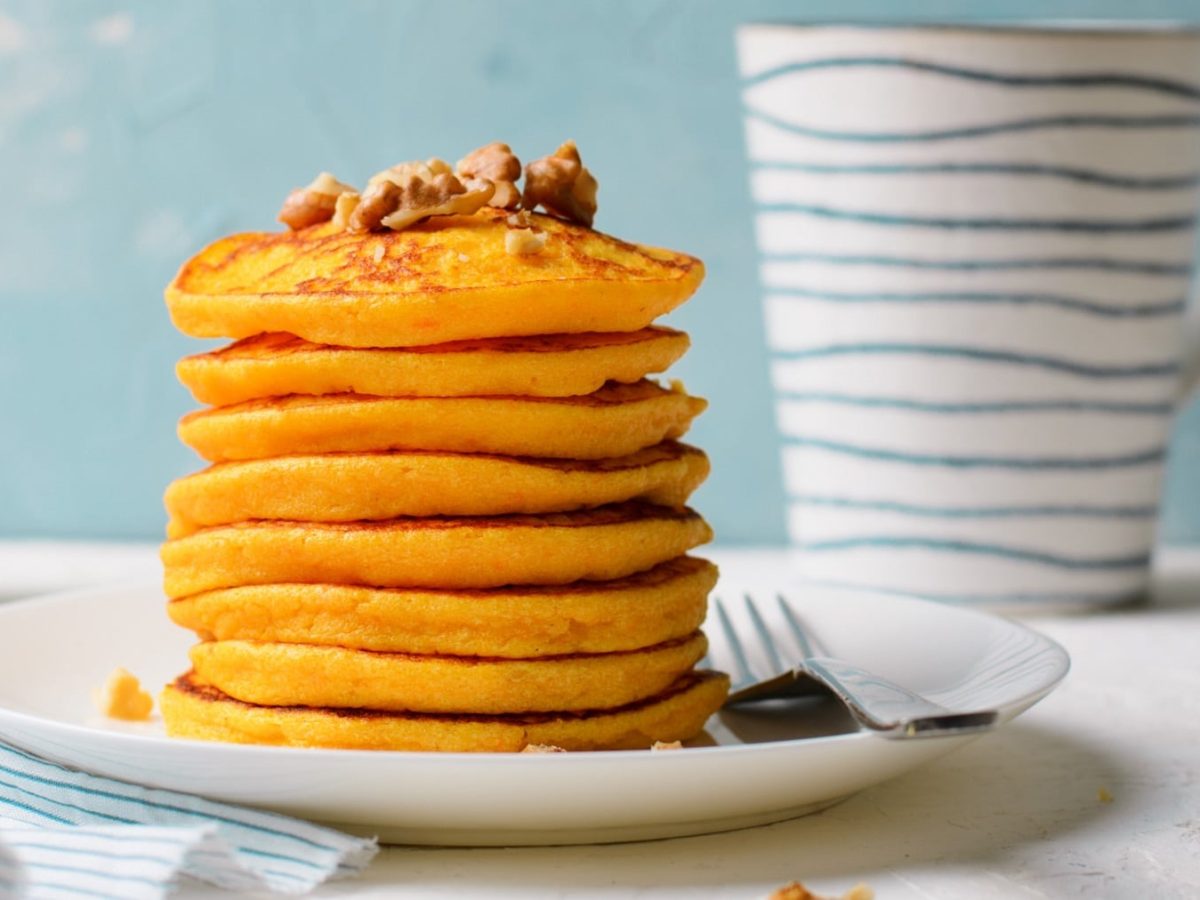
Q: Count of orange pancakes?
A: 8